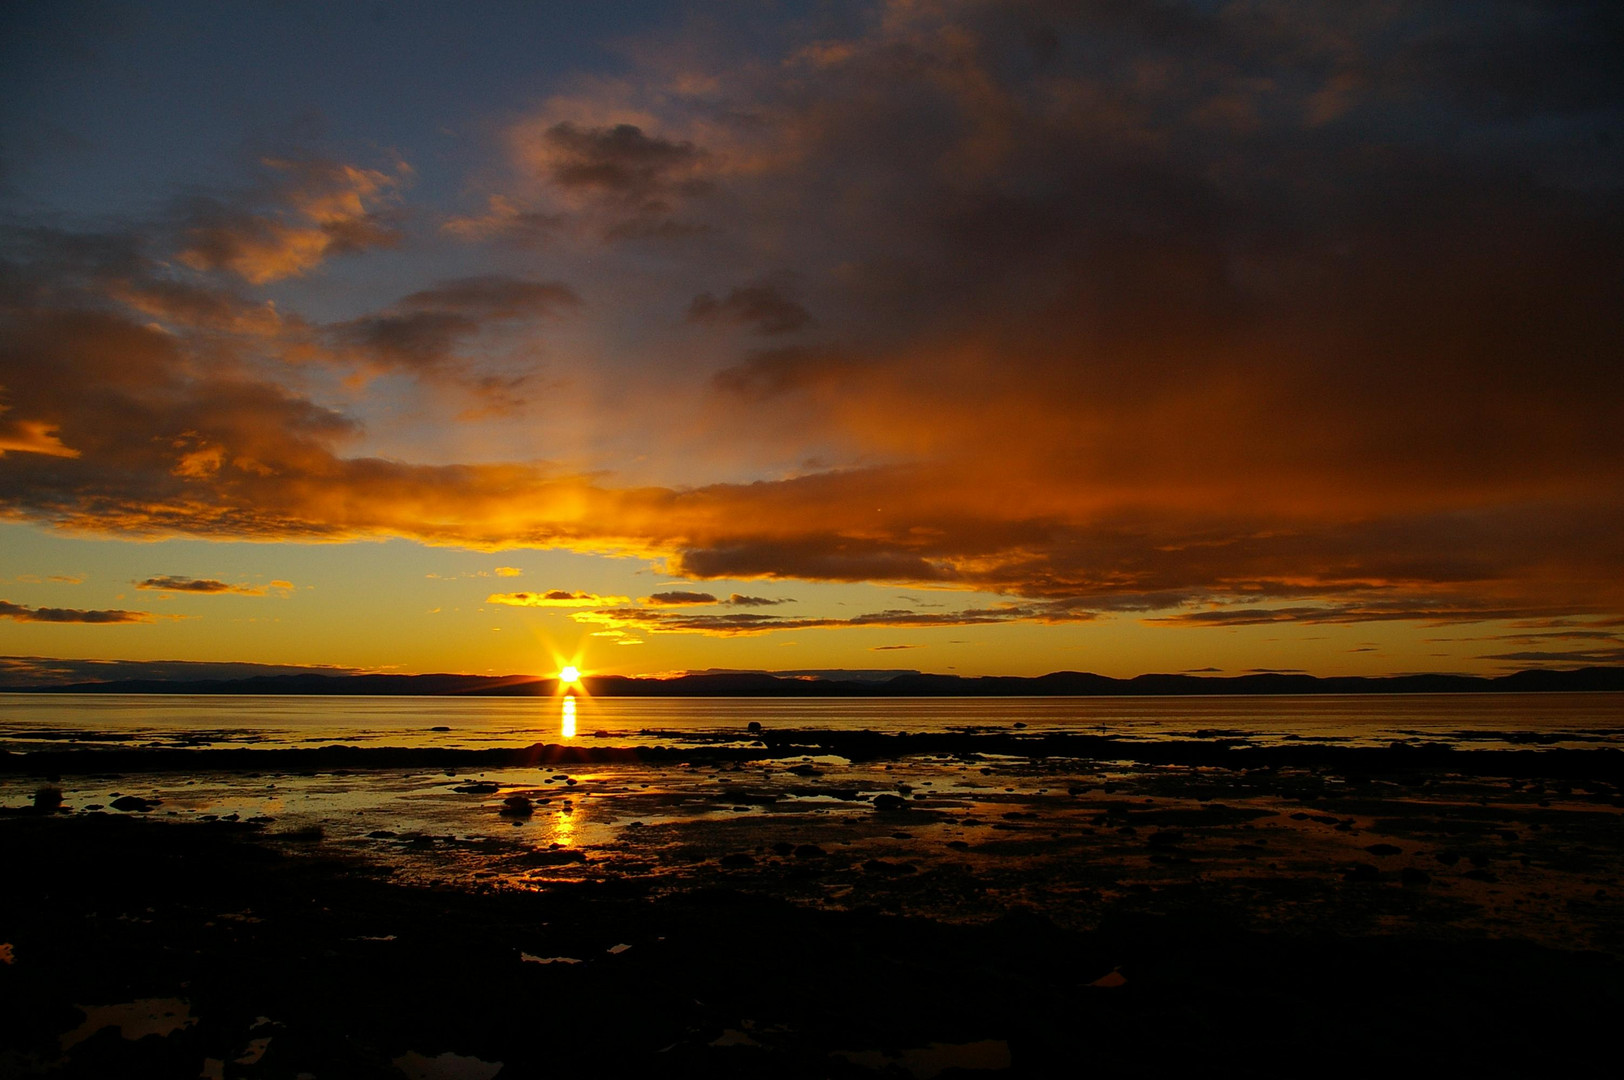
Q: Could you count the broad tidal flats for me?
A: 1